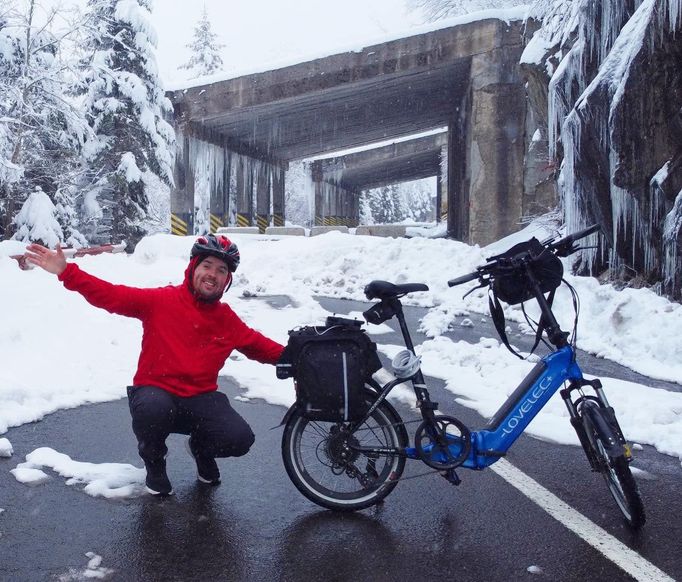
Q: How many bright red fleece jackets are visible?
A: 1